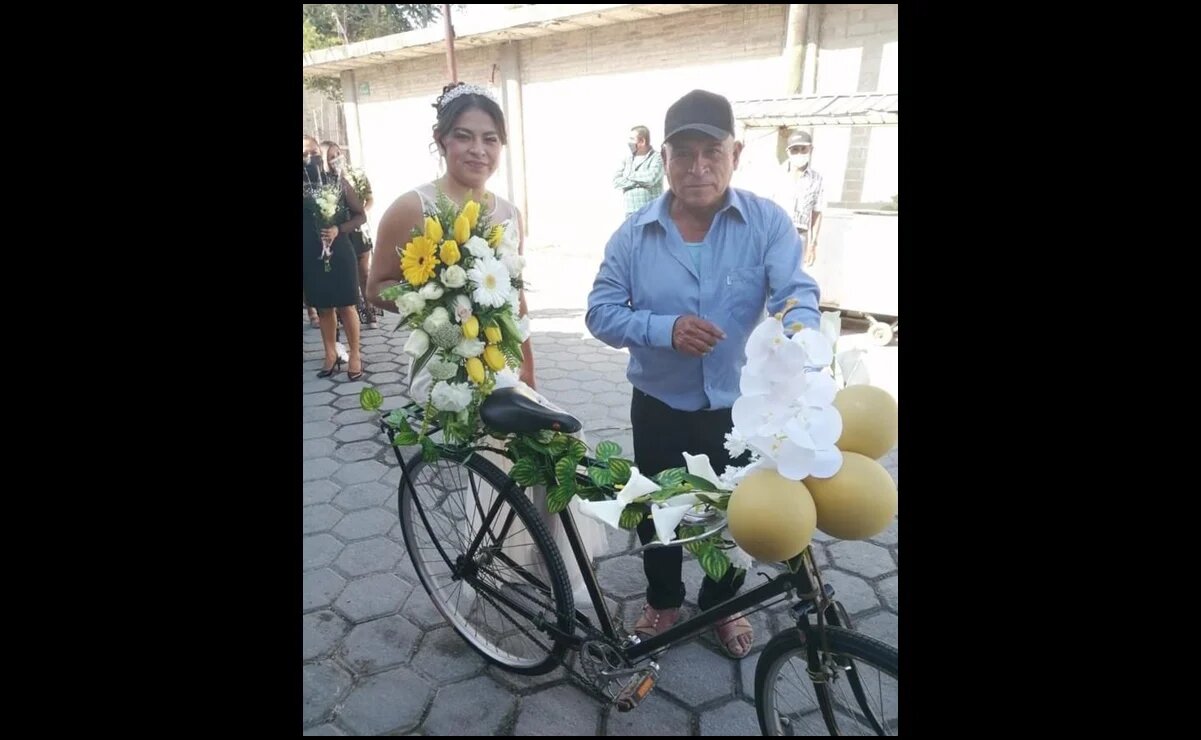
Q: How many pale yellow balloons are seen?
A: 3